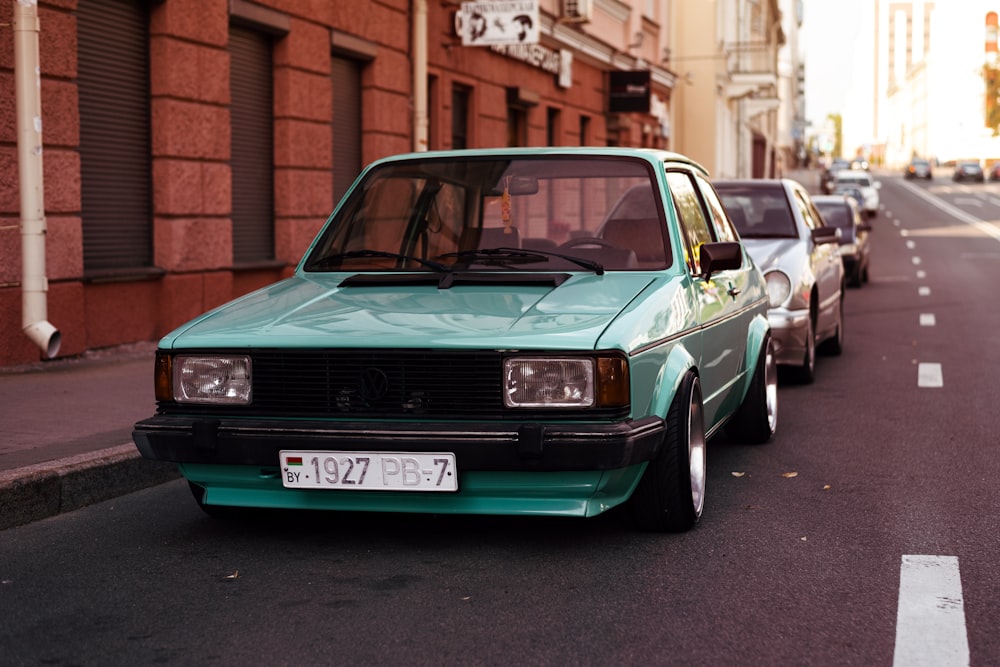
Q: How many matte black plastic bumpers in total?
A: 1